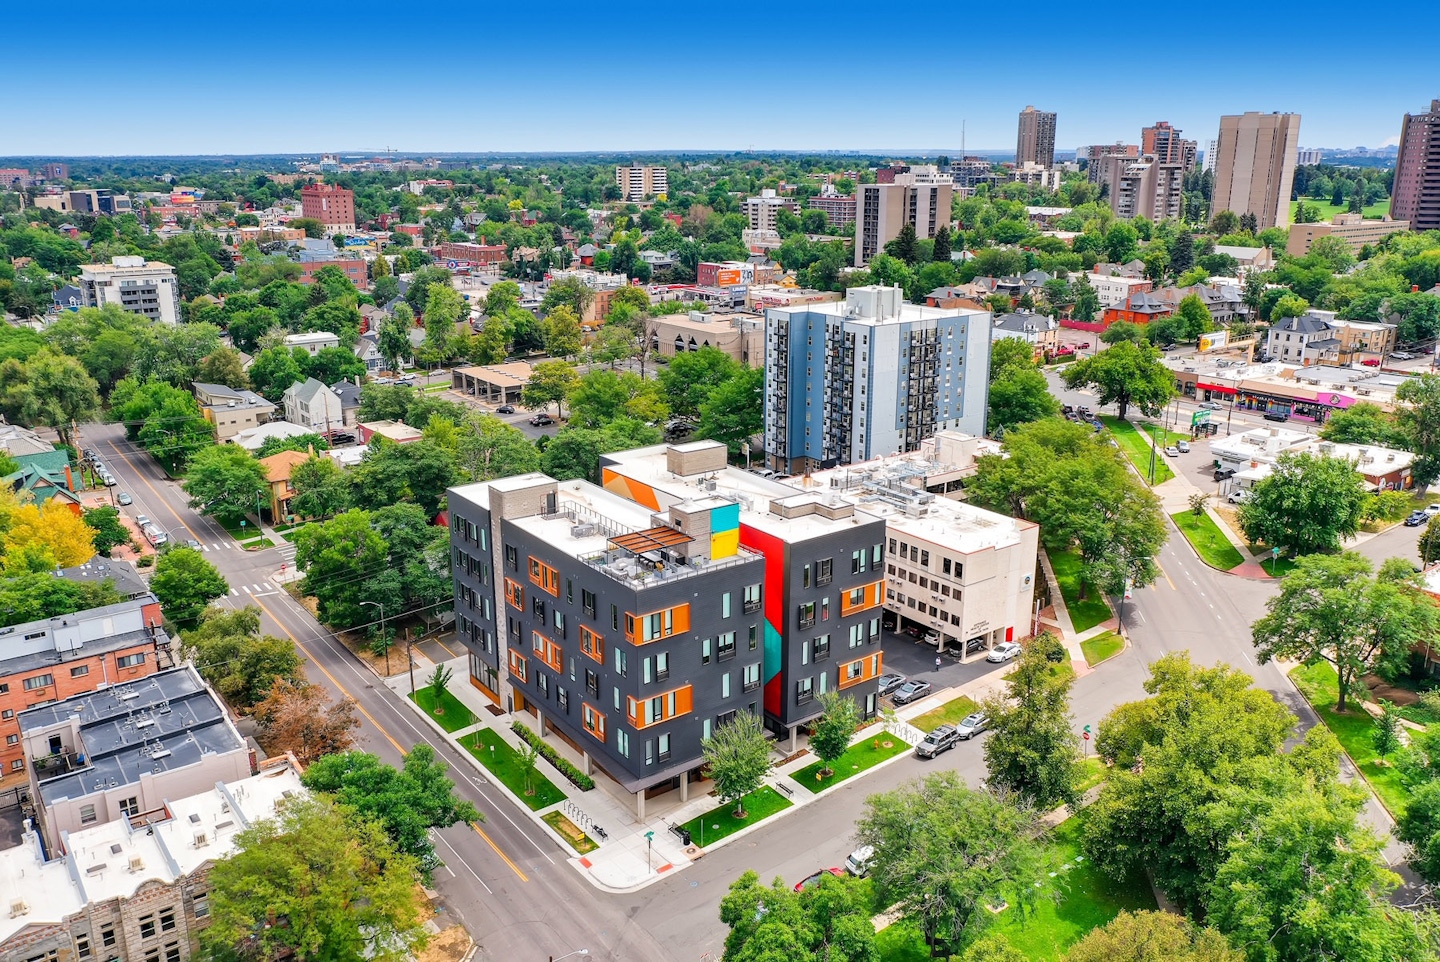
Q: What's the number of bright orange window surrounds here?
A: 10